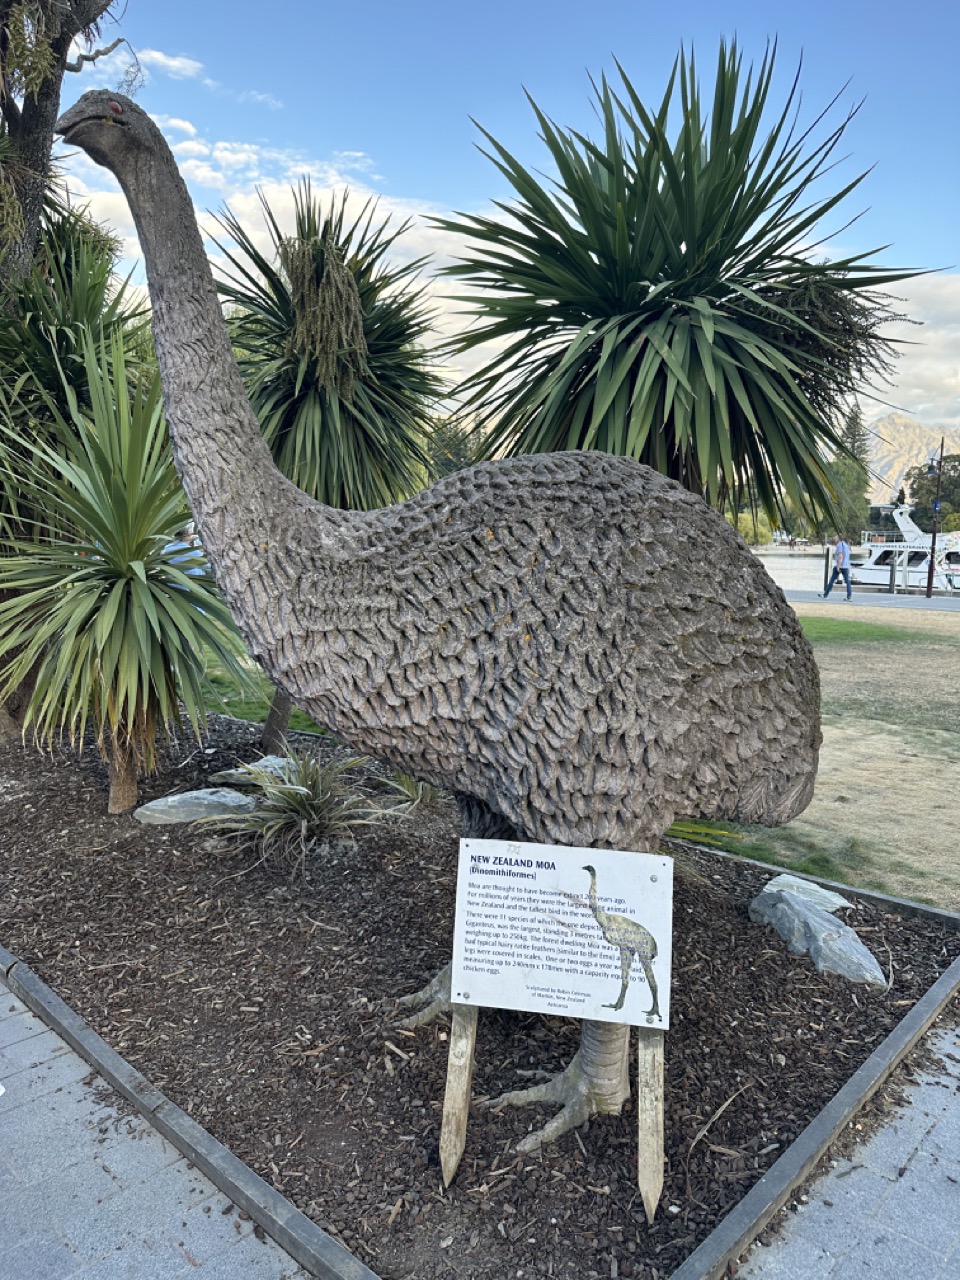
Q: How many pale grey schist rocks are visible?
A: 4